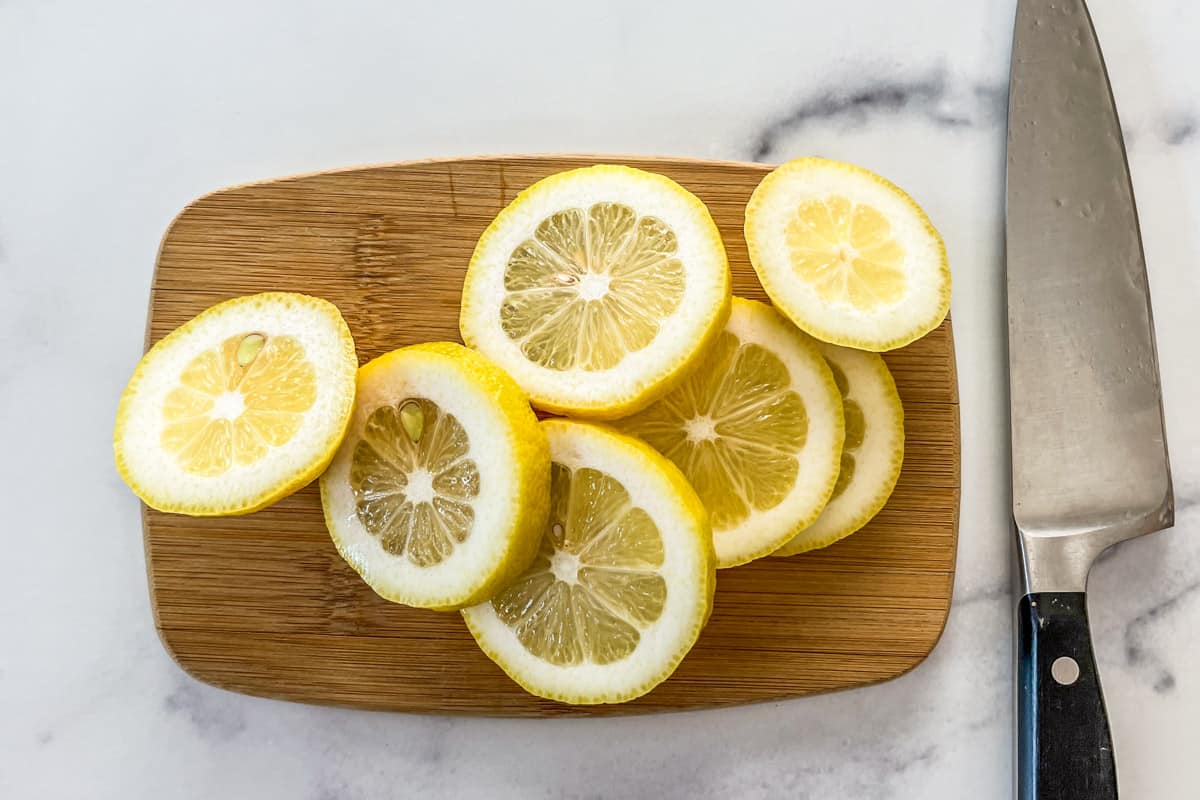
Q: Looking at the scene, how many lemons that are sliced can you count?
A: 7